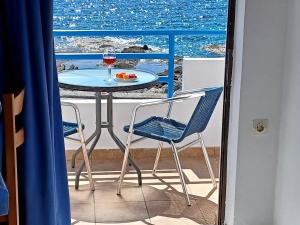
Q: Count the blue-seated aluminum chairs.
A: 2